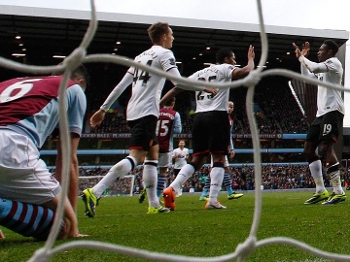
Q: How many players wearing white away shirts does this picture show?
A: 4